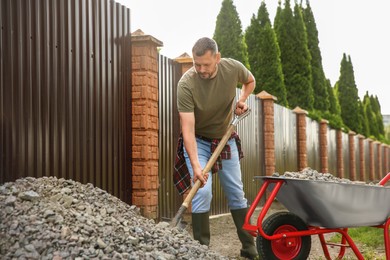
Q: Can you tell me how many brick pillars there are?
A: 11